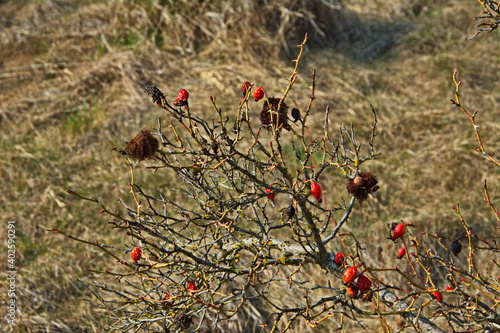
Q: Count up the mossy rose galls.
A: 3